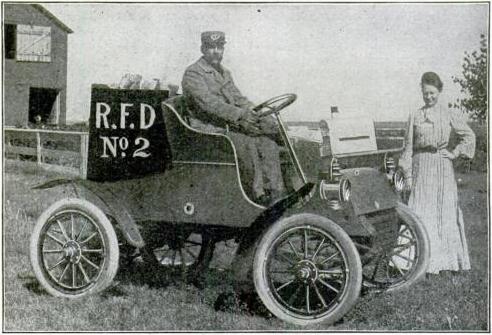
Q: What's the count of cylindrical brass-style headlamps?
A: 2